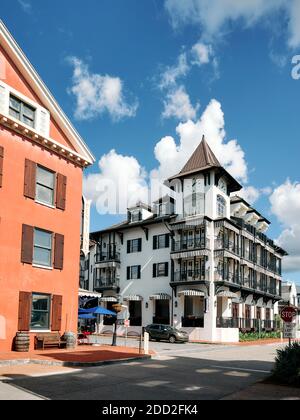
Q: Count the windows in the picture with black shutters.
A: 4